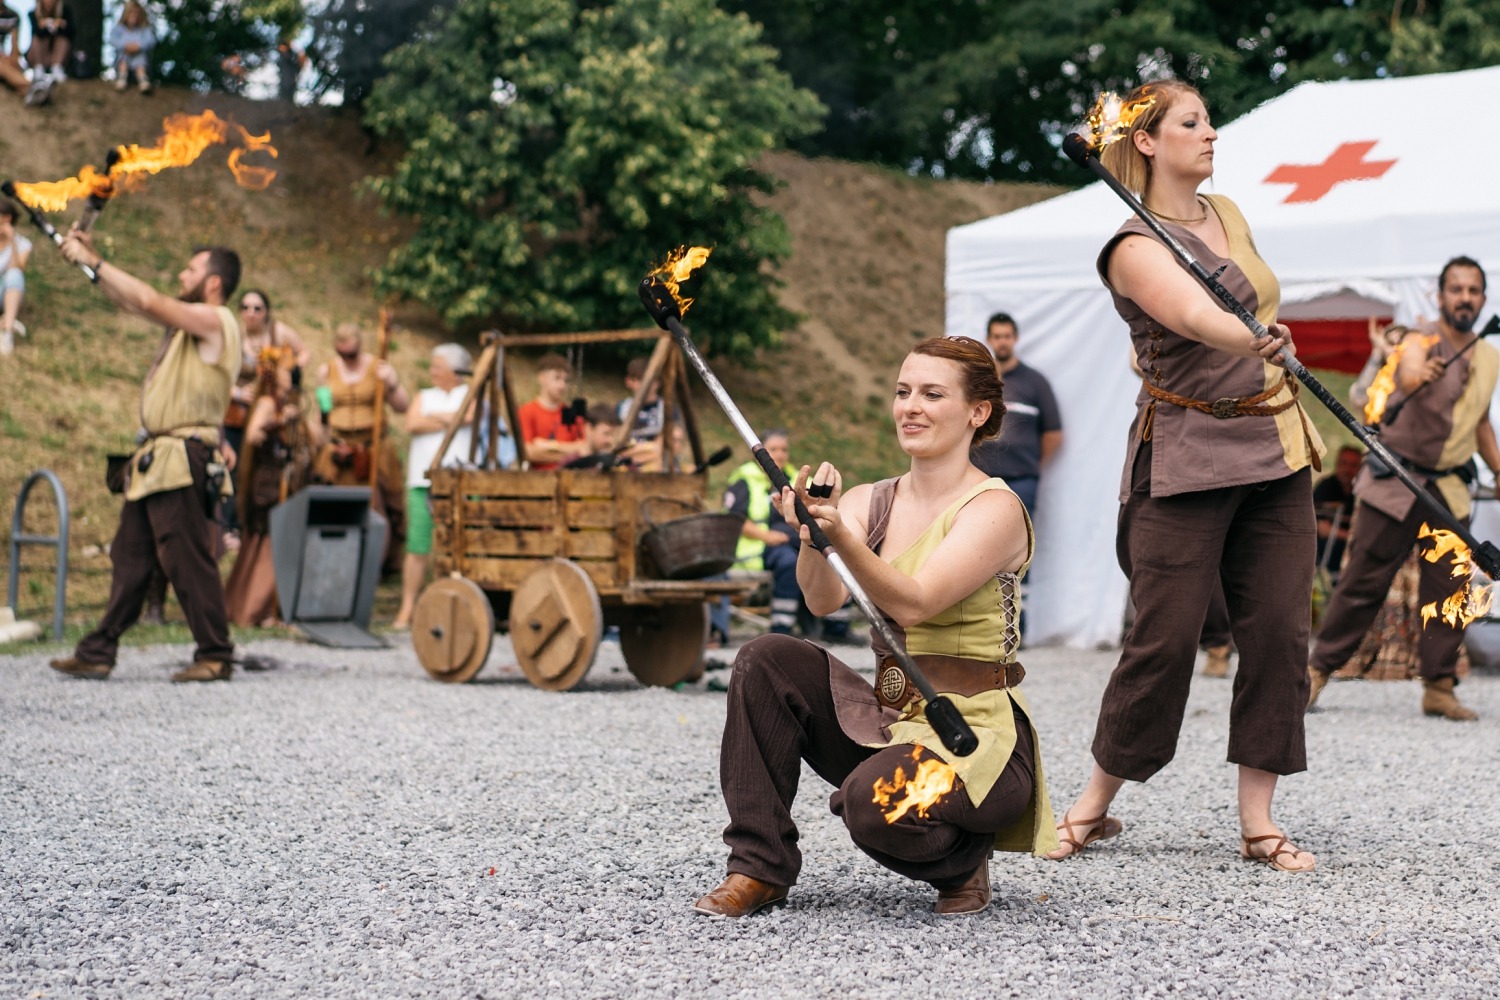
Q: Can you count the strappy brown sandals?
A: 2